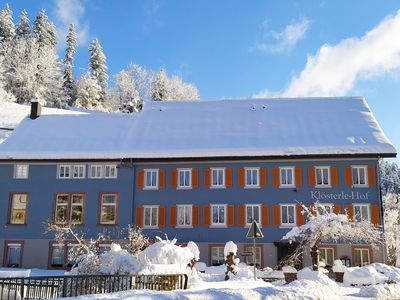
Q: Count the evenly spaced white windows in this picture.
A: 14